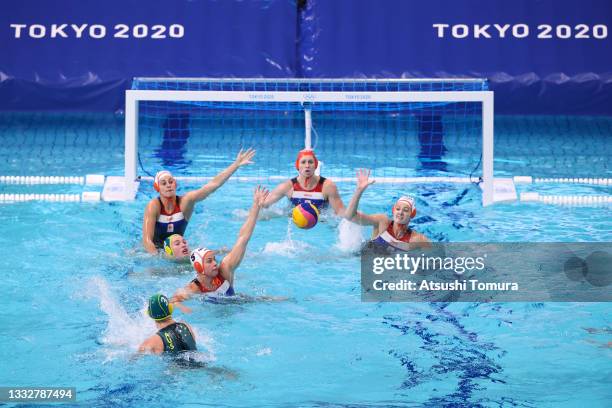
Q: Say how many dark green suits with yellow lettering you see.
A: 1